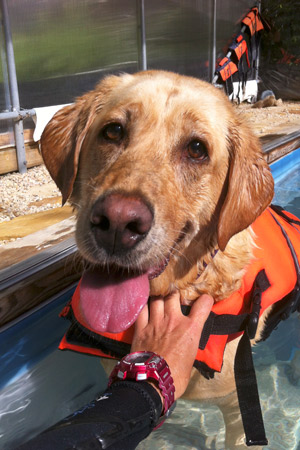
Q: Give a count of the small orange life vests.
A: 3